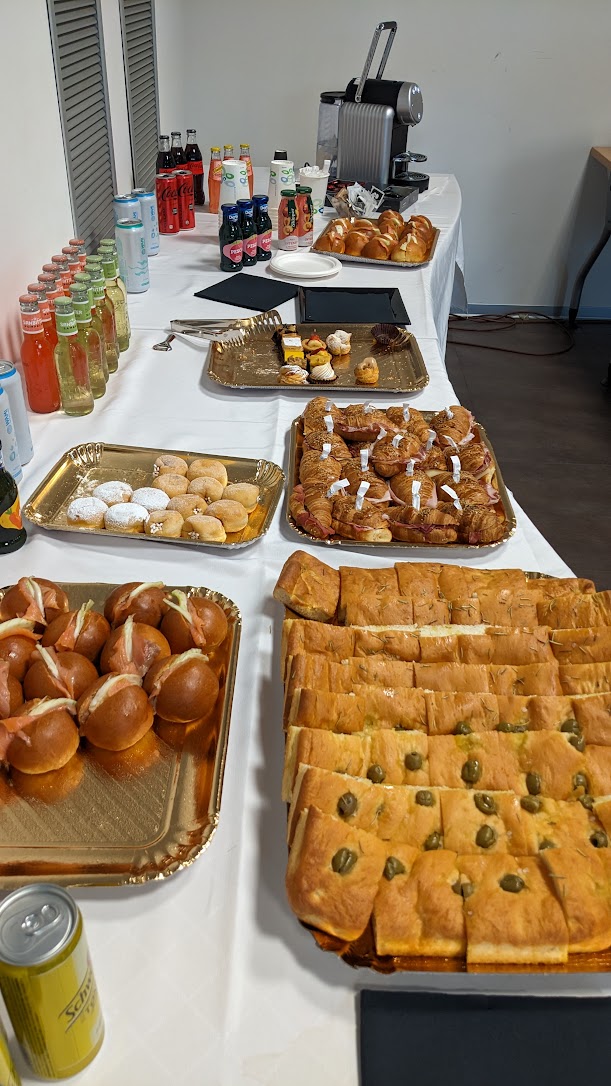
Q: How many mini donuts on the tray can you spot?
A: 13